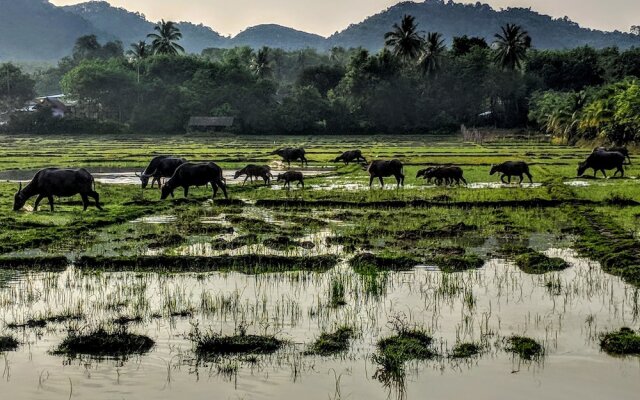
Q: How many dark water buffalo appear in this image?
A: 13